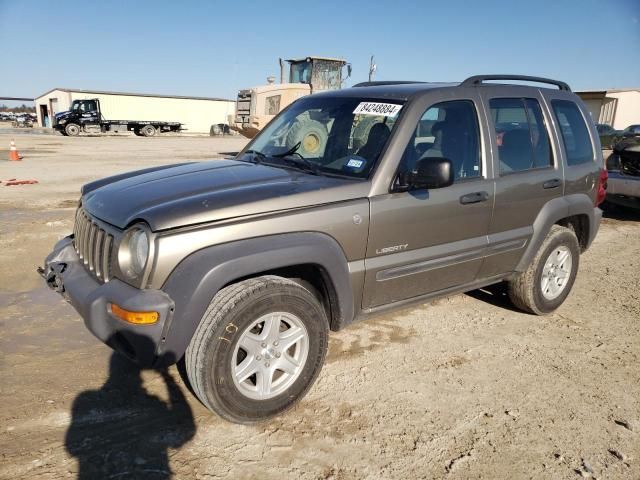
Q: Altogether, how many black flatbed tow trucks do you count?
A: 1